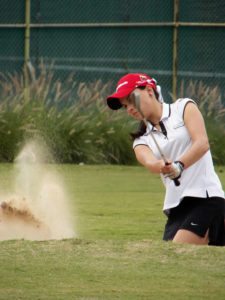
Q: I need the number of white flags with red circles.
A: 0